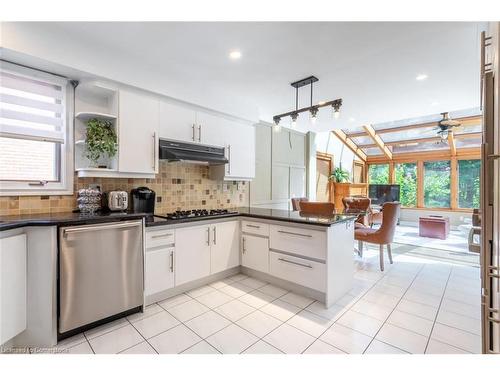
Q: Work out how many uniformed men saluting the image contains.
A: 0